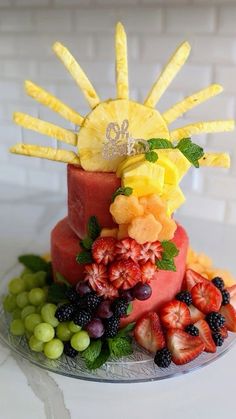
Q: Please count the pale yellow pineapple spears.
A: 9